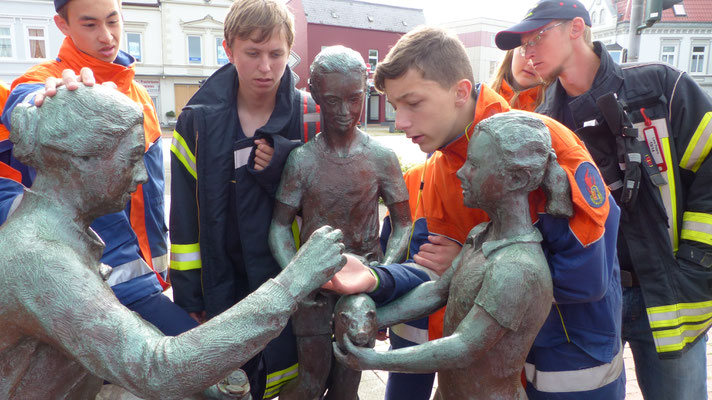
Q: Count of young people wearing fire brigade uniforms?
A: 5